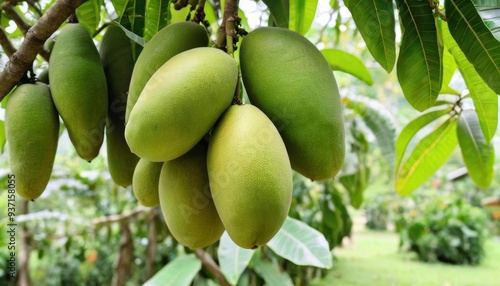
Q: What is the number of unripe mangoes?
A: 9